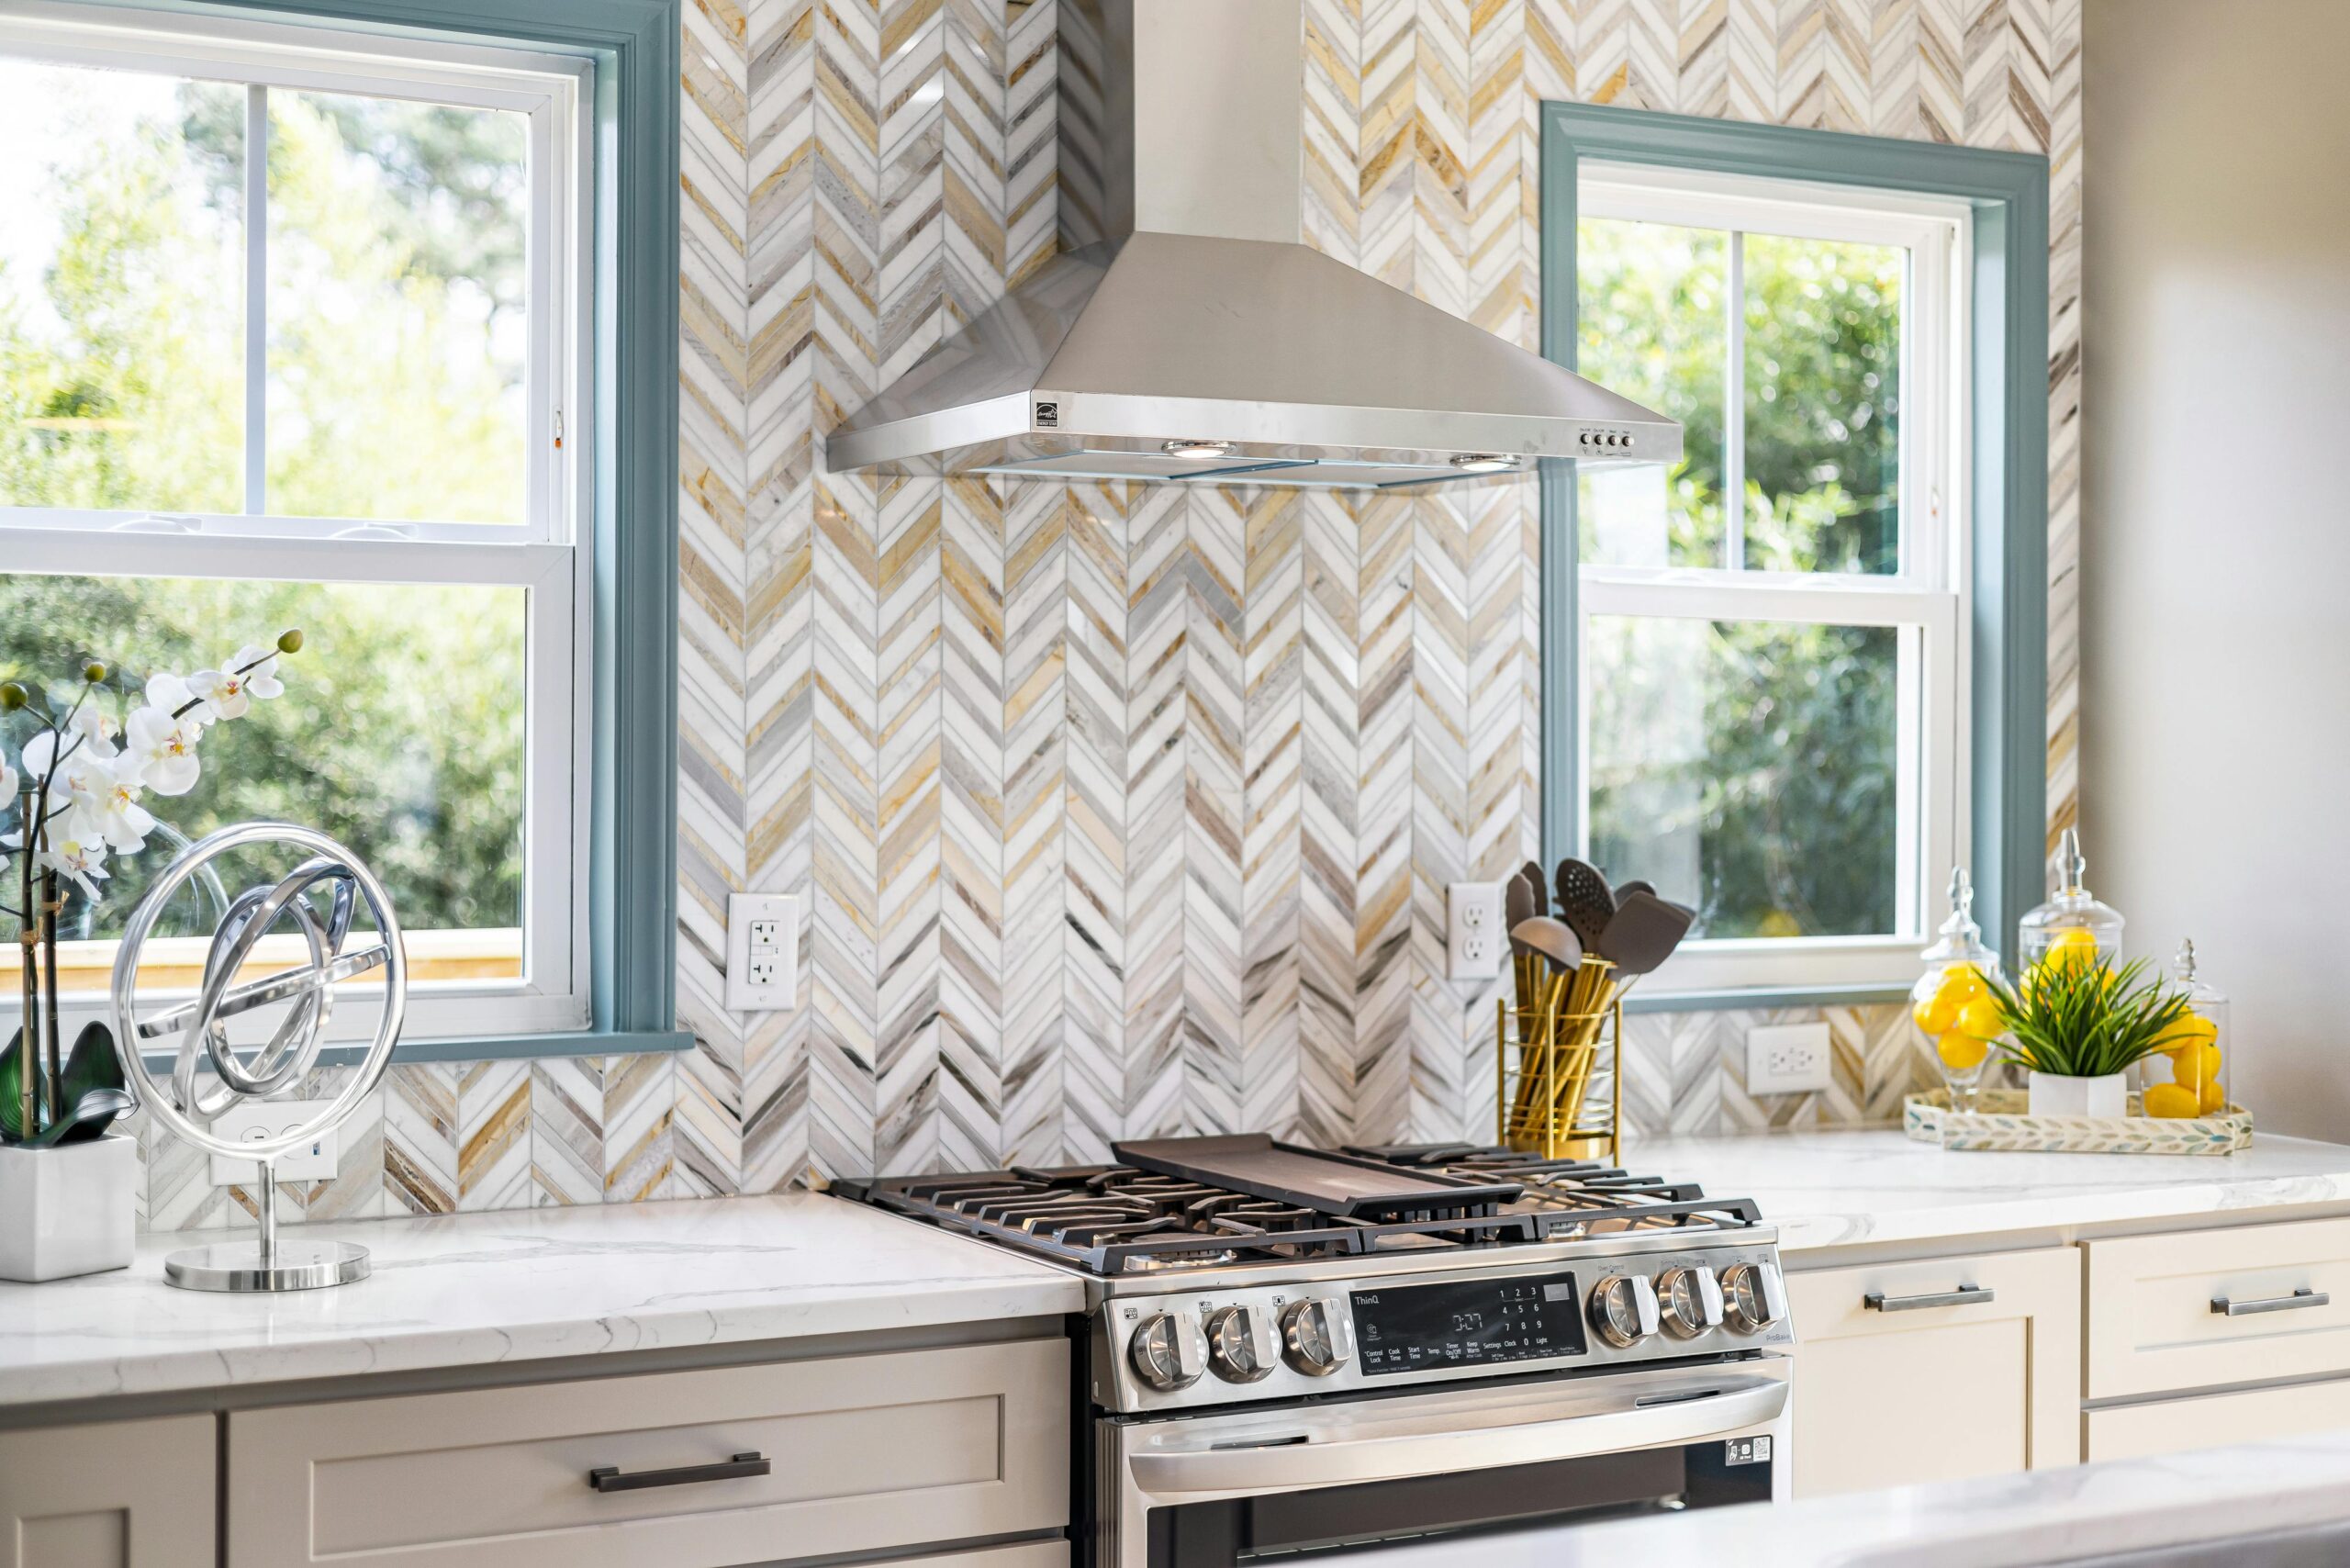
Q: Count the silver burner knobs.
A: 6